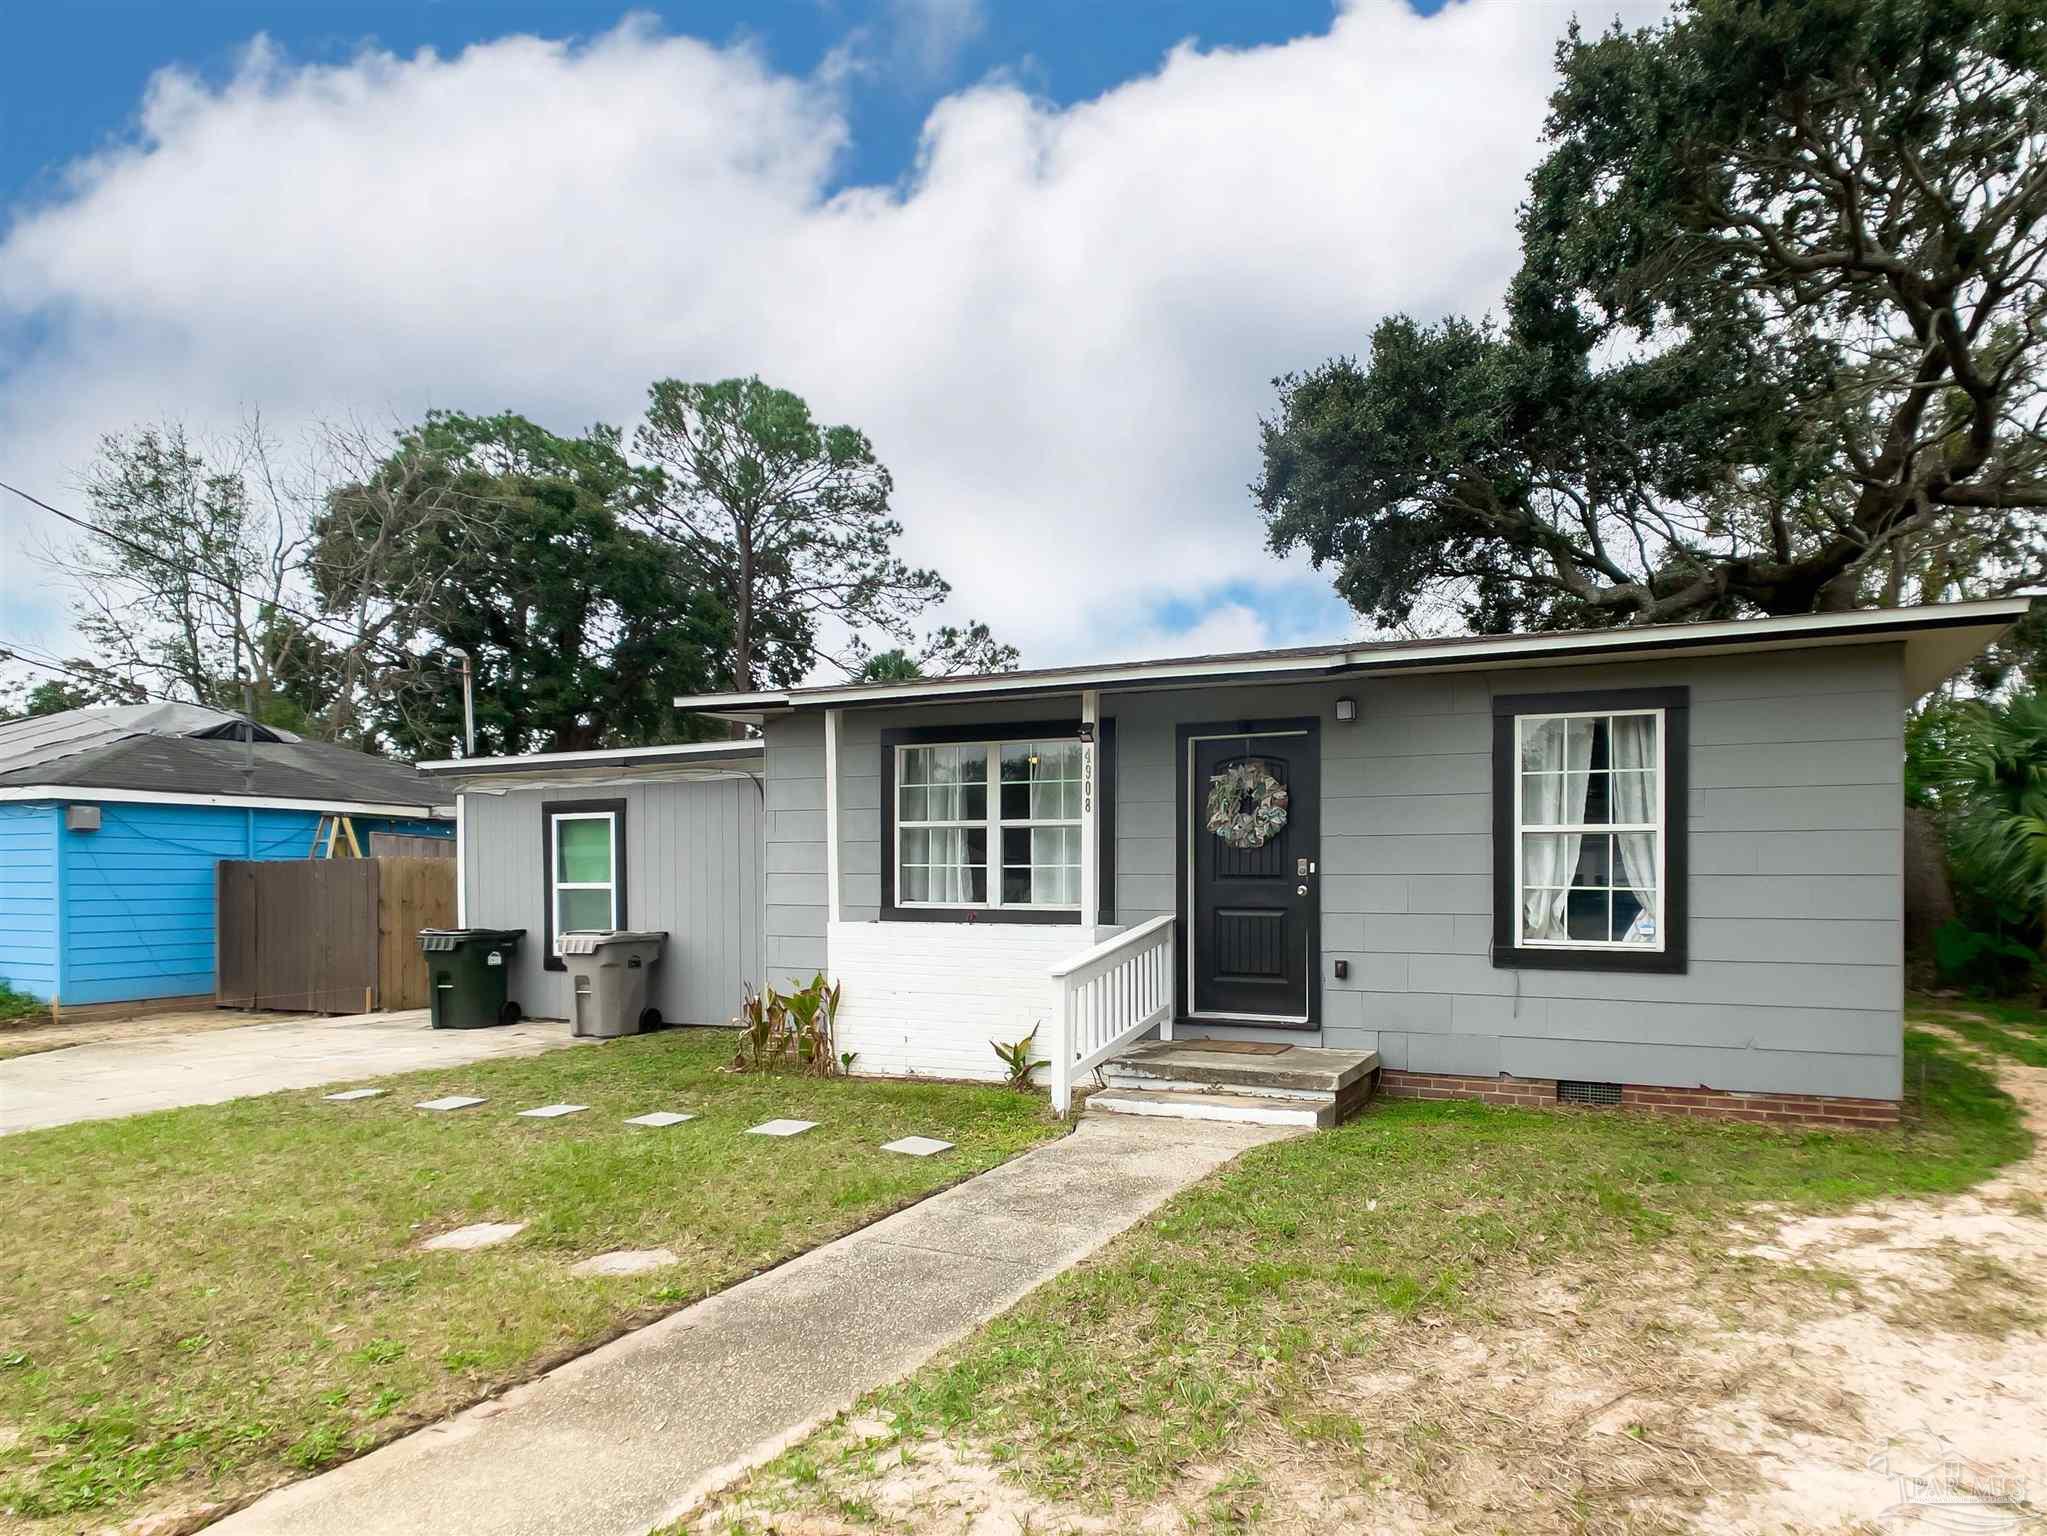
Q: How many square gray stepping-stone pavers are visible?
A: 6